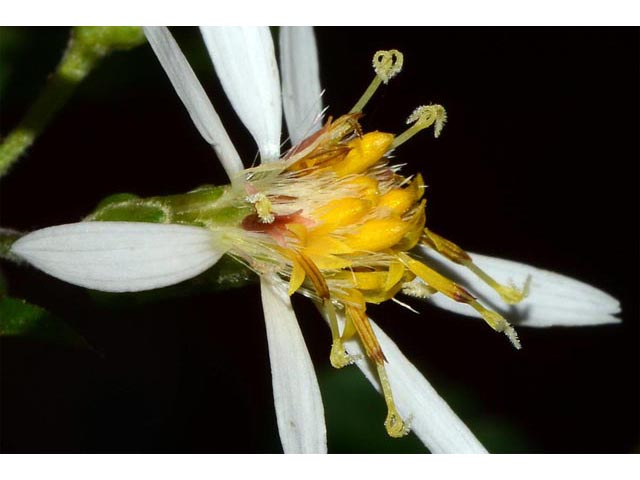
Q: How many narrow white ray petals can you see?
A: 7